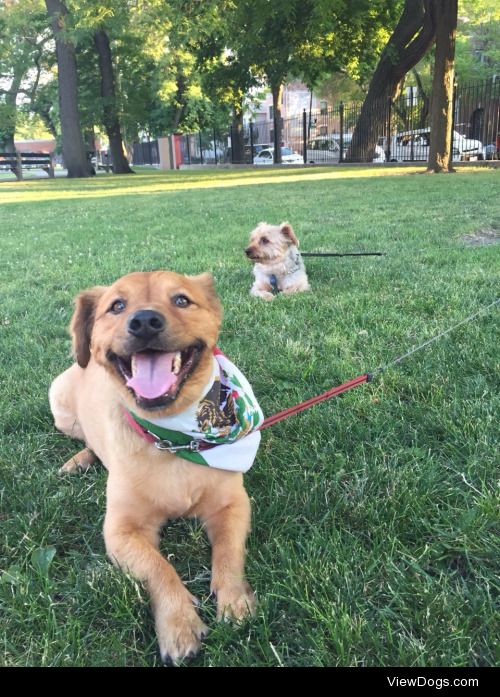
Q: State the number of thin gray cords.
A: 1